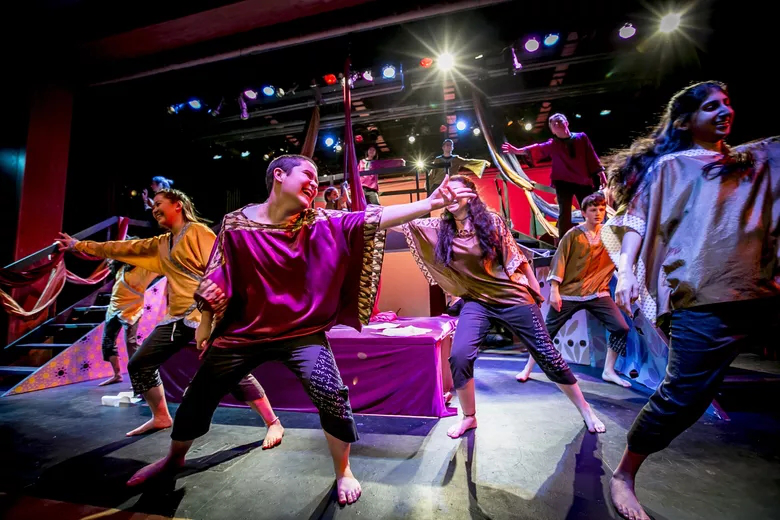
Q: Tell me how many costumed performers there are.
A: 11